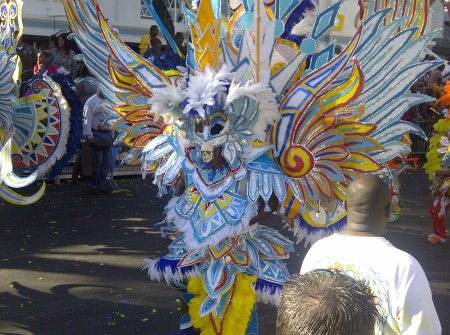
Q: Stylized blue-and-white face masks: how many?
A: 1